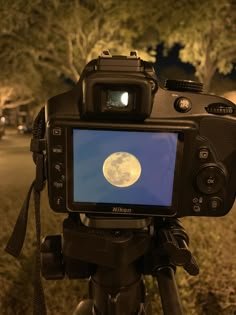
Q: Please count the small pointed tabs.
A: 2